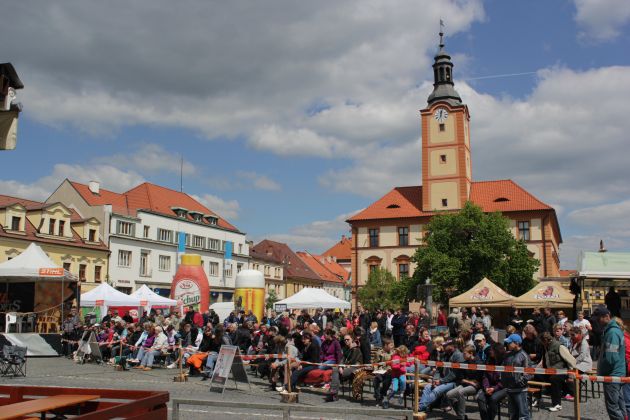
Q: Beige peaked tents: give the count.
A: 2